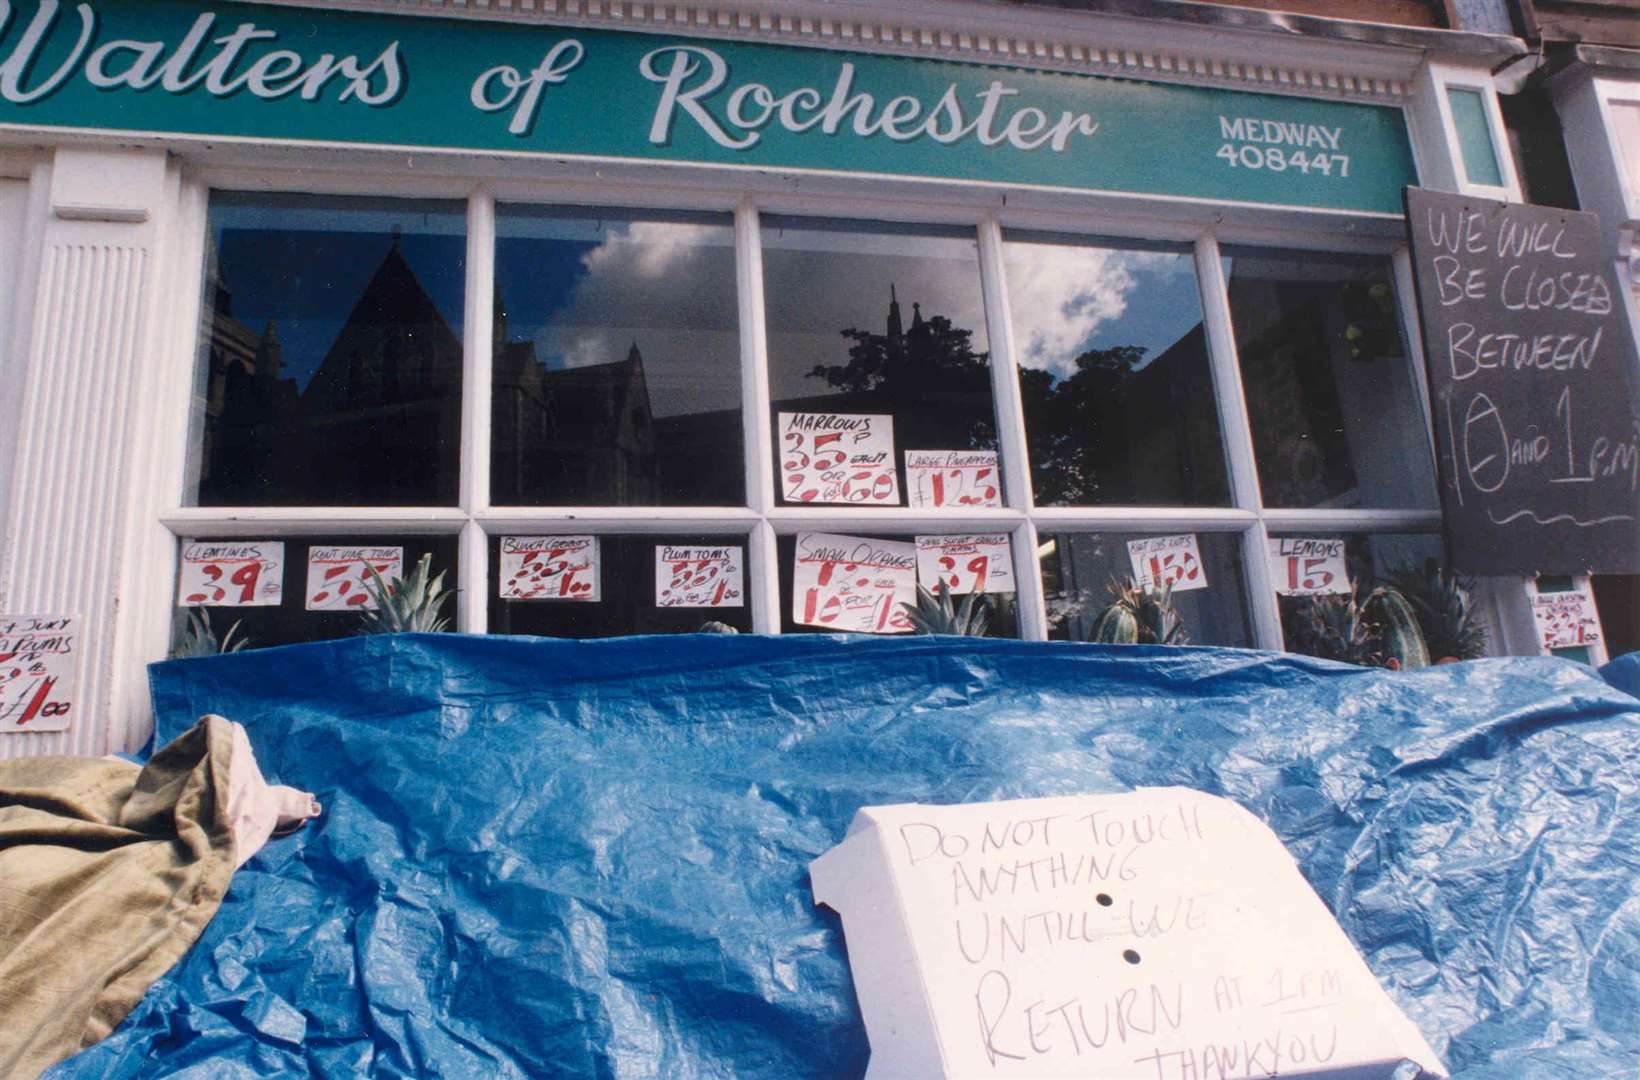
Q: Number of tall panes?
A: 5